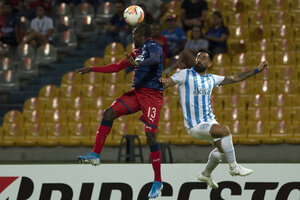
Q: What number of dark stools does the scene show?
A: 2